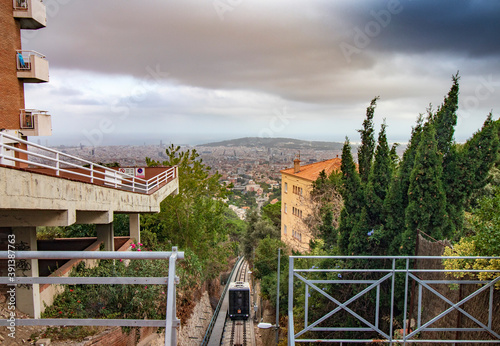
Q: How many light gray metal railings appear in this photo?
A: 2